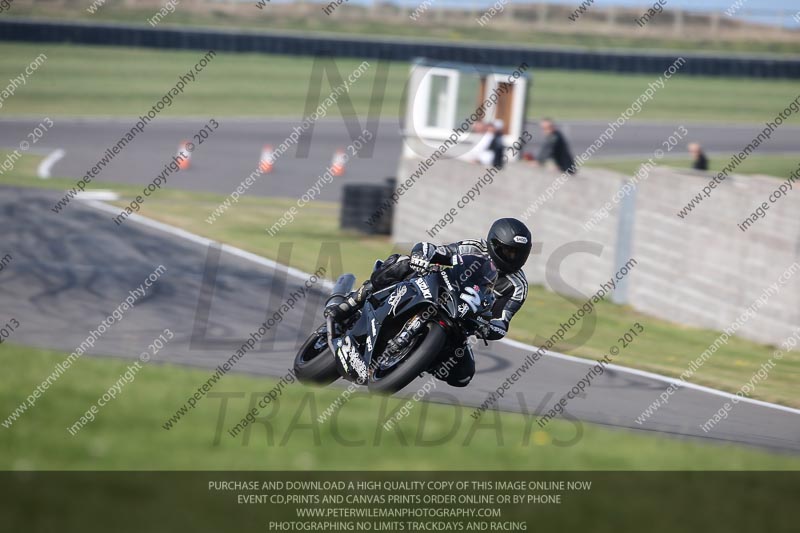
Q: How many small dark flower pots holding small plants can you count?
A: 0